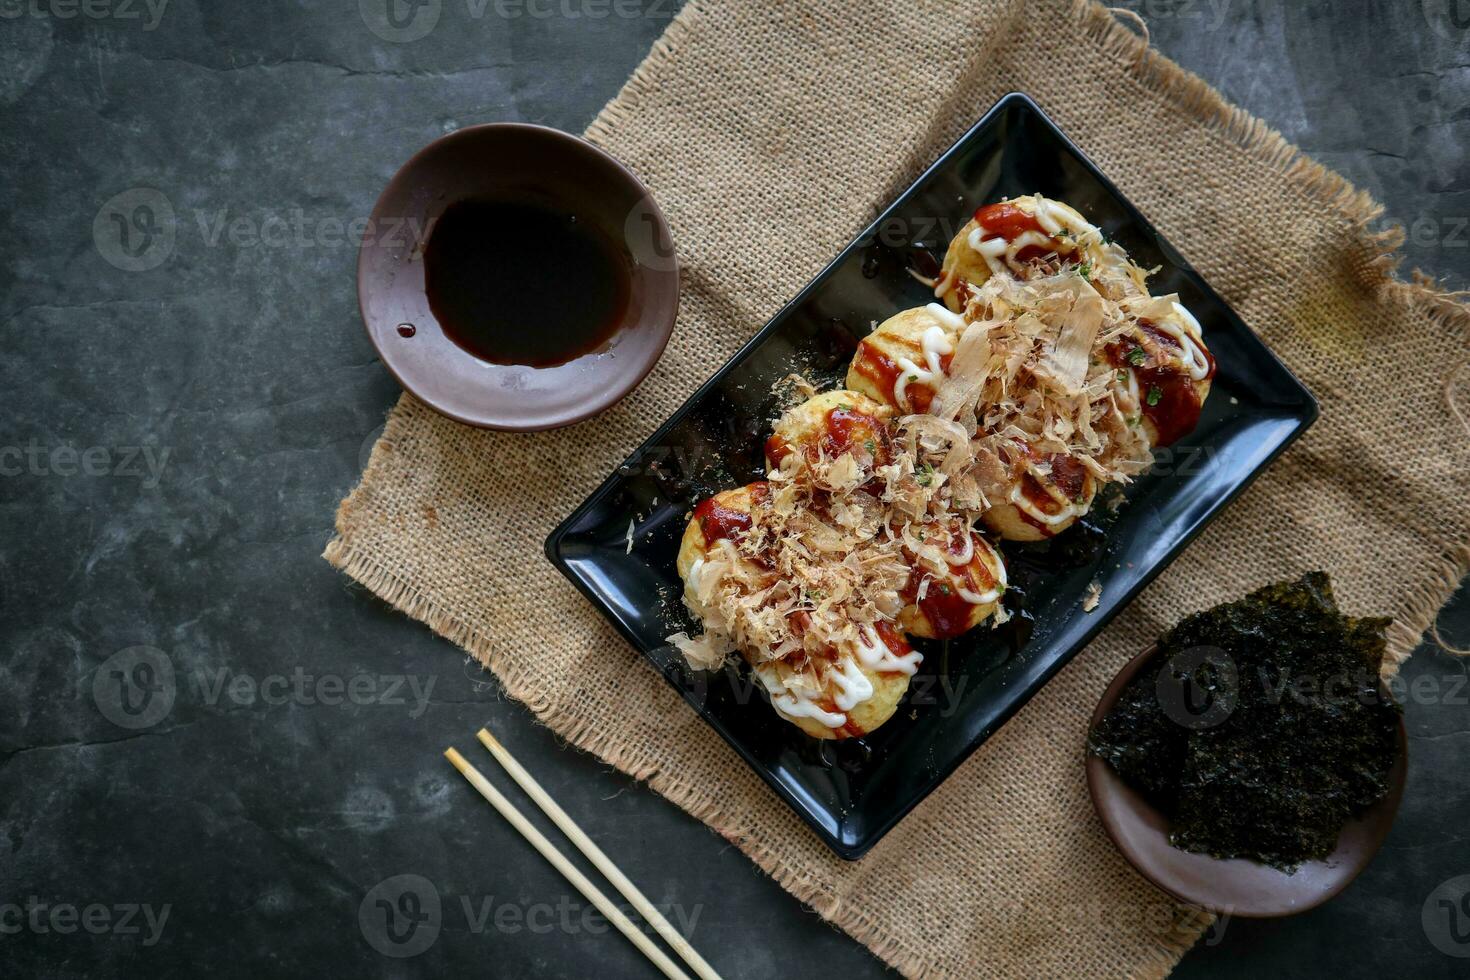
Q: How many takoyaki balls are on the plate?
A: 8